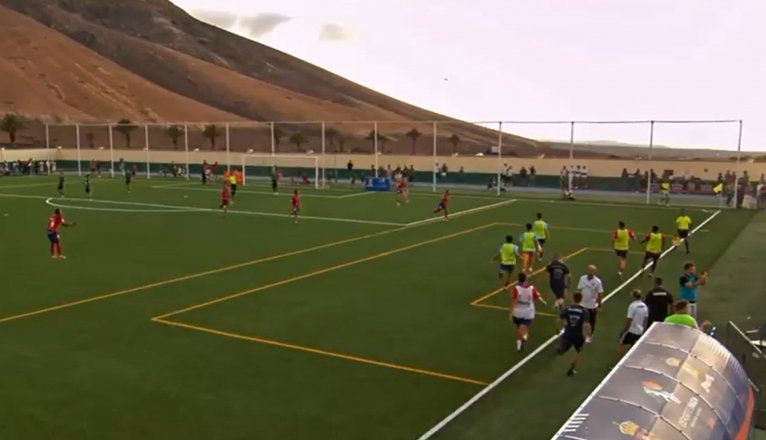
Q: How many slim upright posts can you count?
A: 14